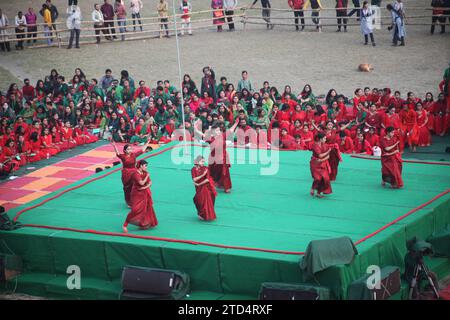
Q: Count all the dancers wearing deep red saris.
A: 7